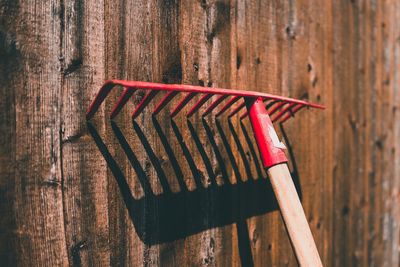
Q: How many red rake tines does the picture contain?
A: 14